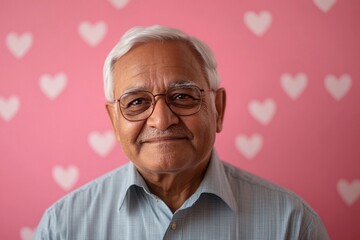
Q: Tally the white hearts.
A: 15